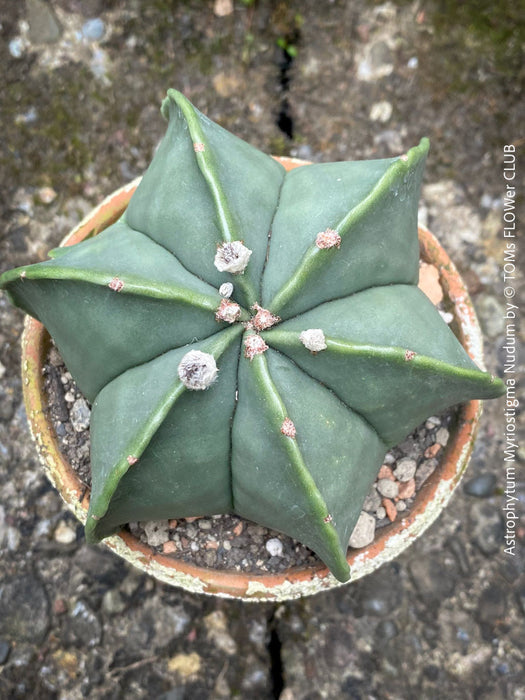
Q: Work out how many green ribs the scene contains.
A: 6